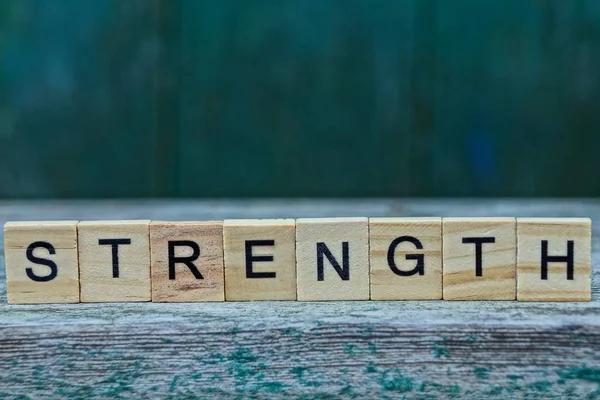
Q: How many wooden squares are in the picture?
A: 8